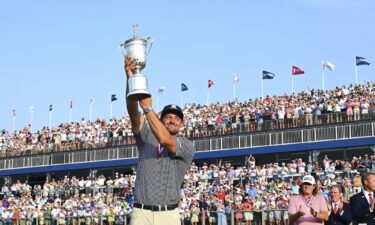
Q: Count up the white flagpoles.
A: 14